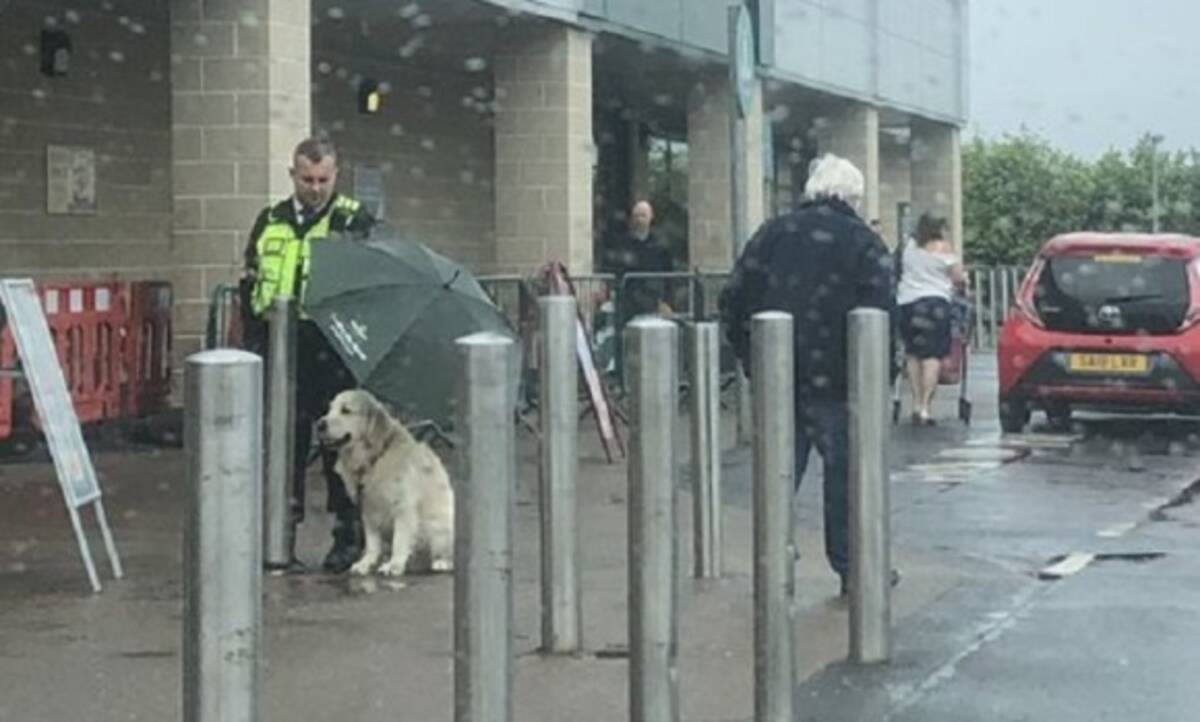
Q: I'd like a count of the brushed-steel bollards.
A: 8